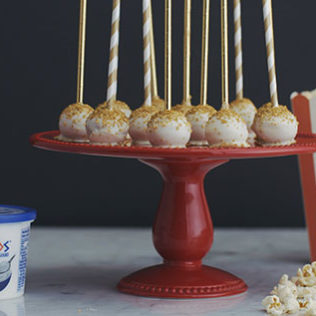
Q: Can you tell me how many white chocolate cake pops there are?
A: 11